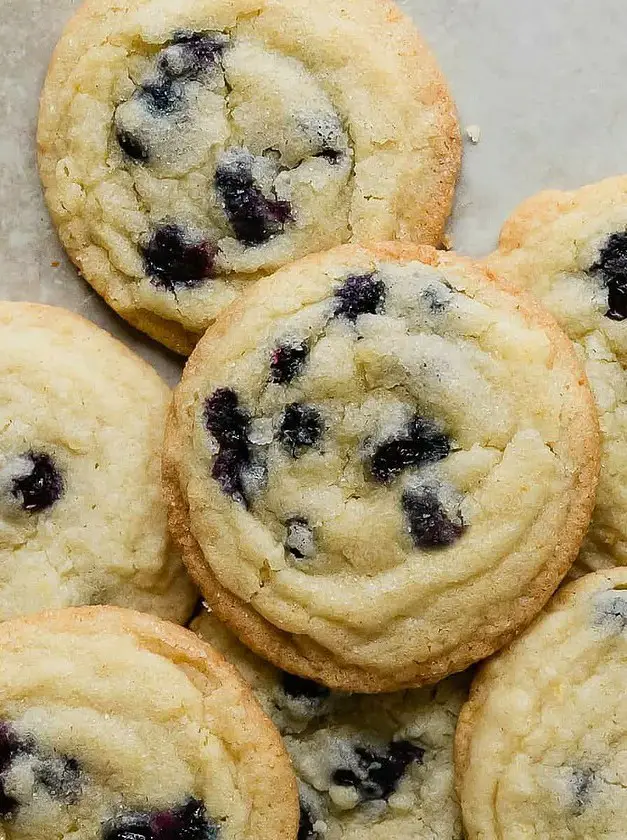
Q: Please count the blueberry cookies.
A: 7